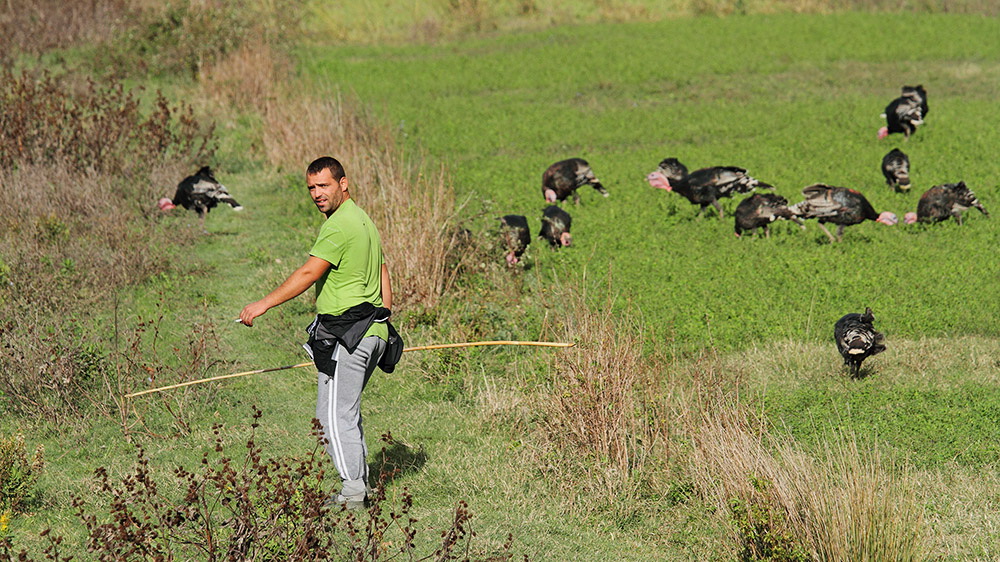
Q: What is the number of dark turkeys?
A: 12